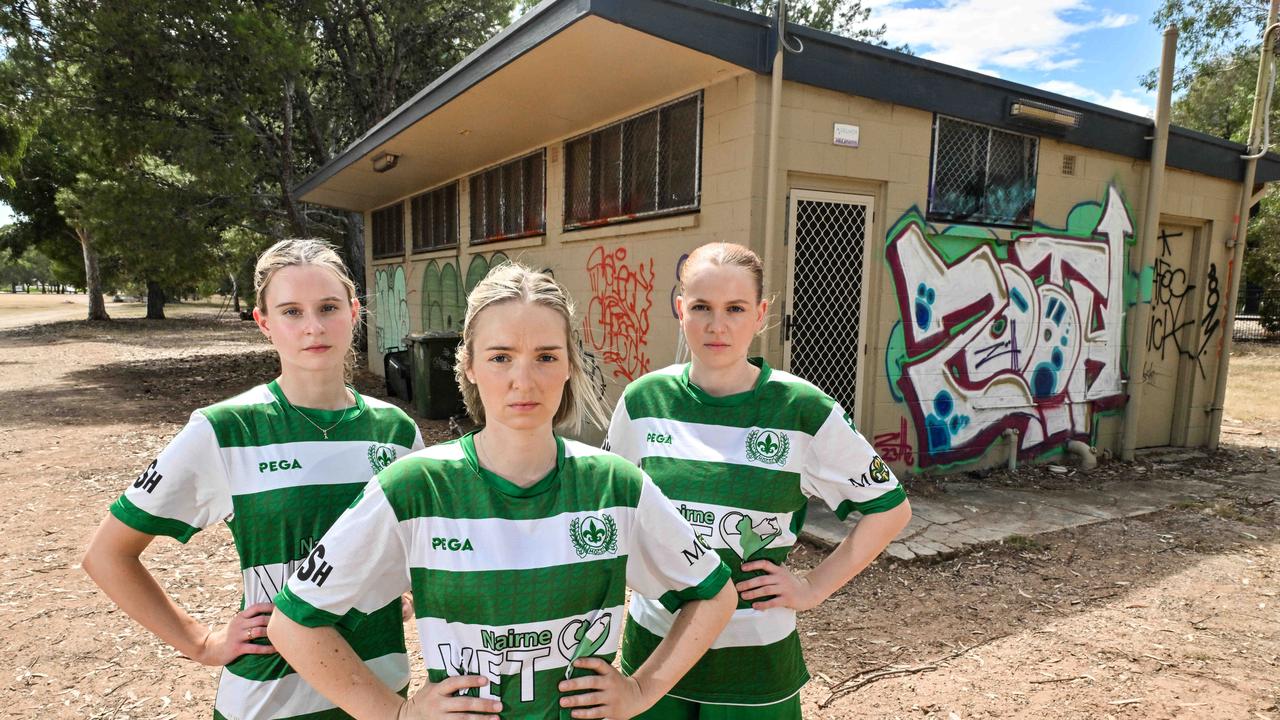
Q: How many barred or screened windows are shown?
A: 5